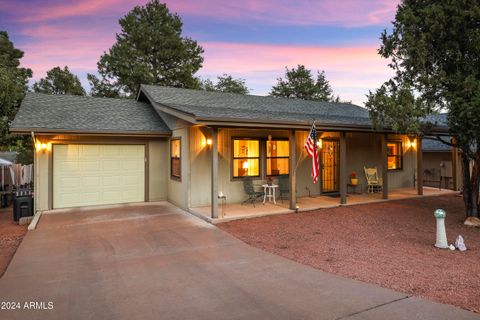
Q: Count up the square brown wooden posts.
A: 6